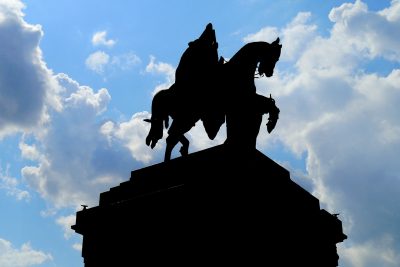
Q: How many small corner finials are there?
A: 2